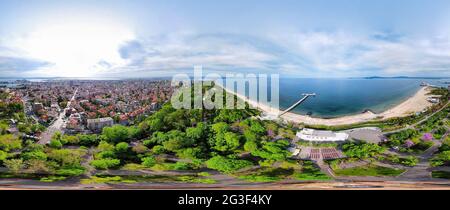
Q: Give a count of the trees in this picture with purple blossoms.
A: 2